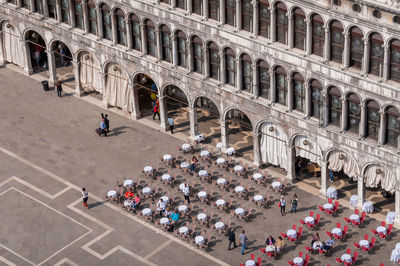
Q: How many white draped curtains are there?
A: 7